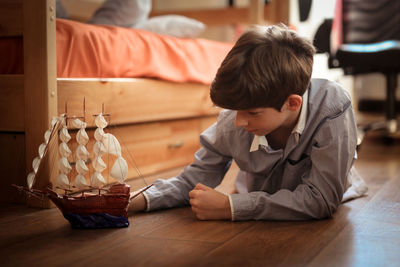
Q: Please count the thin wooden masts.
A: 3